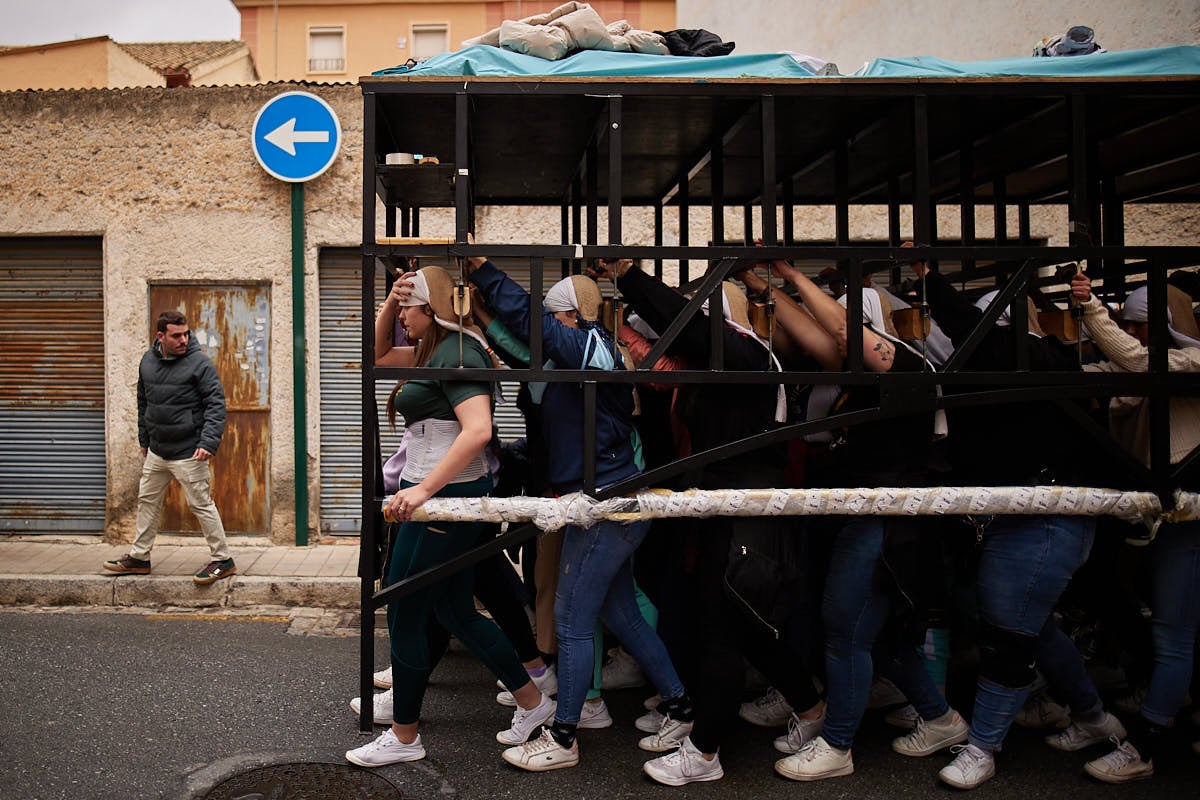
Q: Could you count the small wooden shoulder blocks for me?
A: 5